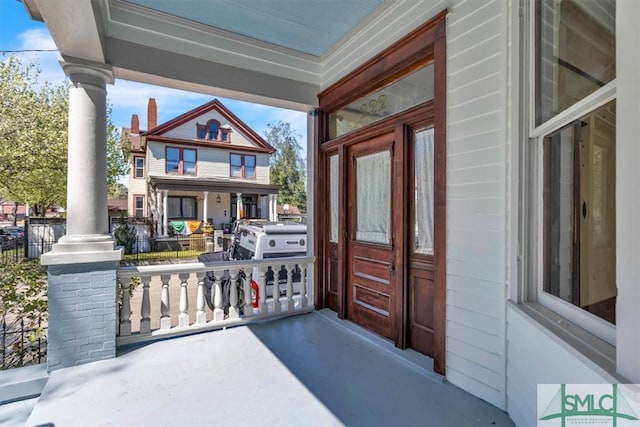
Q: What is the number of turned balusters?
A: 12